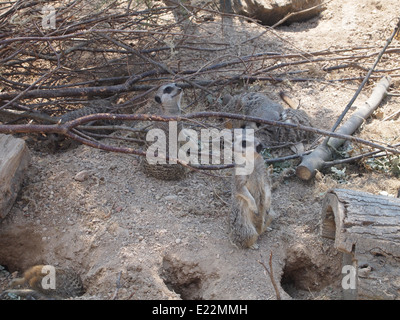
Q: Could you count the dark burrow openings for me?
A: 3